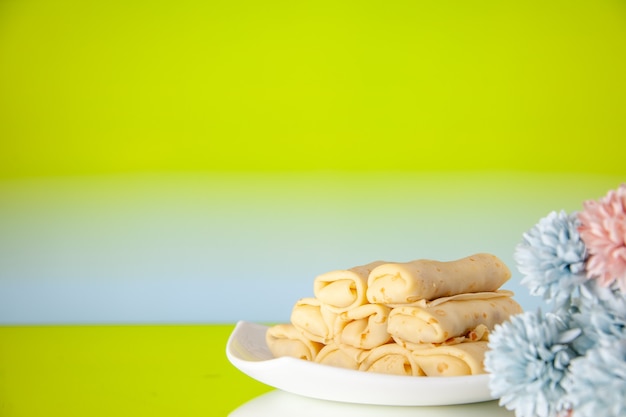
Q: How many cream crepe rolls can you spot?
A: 9